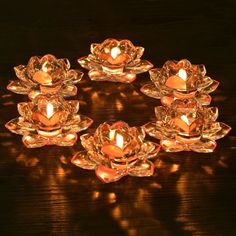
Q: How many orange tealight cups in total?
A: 6